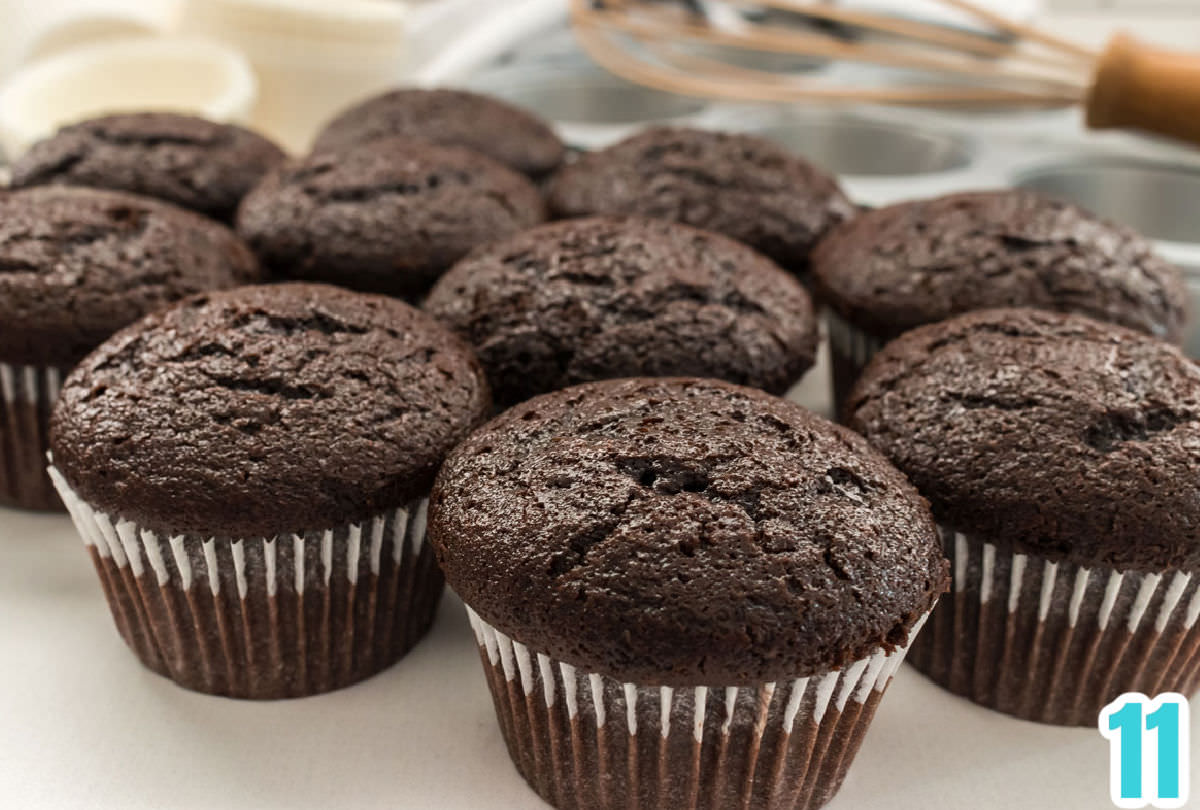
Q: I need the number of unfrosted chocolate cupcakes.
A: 10